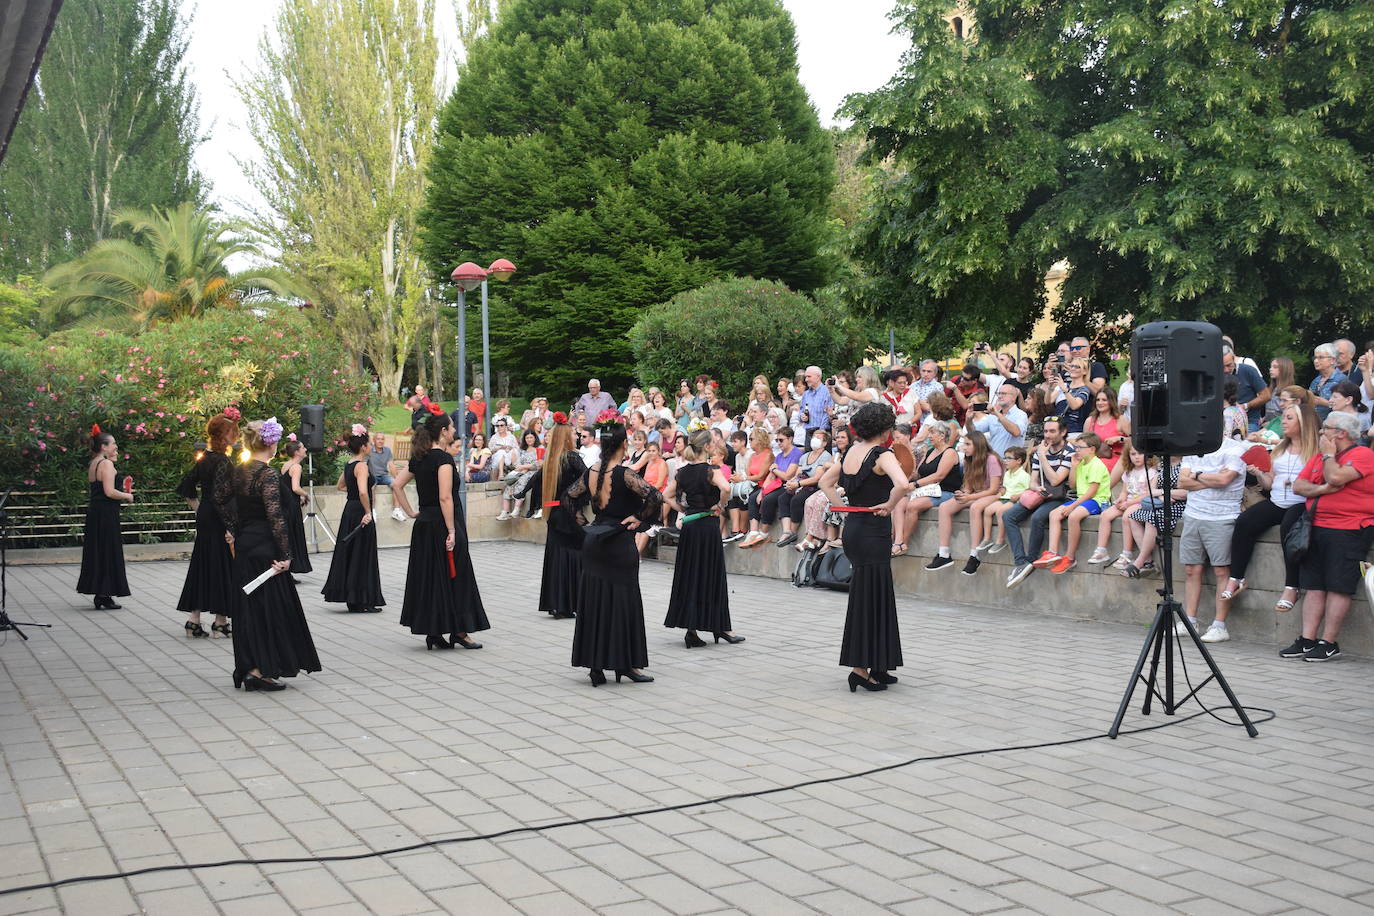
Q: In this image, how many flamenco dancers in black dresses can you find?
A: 10